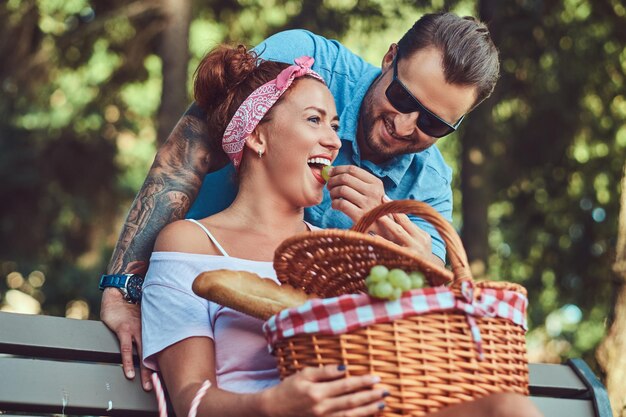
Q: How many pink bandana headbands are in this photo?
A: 1